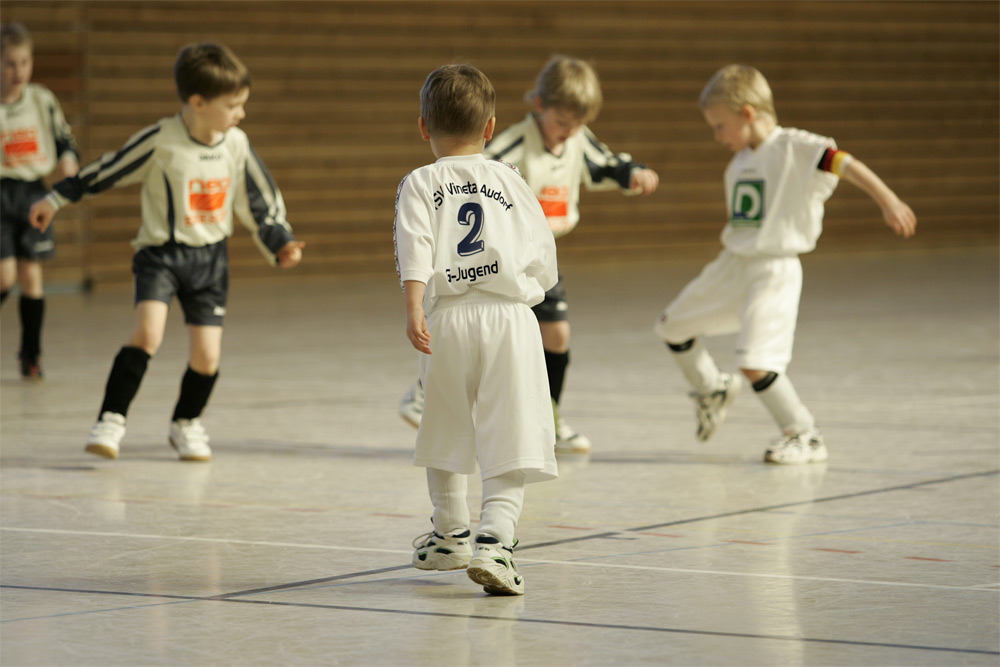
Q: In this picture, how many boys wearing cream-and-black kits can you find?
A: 3